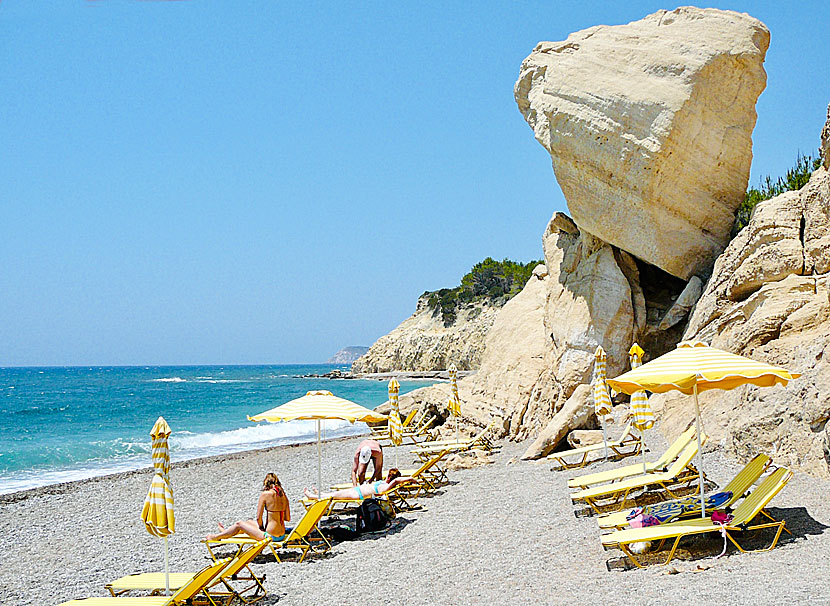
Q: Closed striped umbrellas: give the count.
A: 5